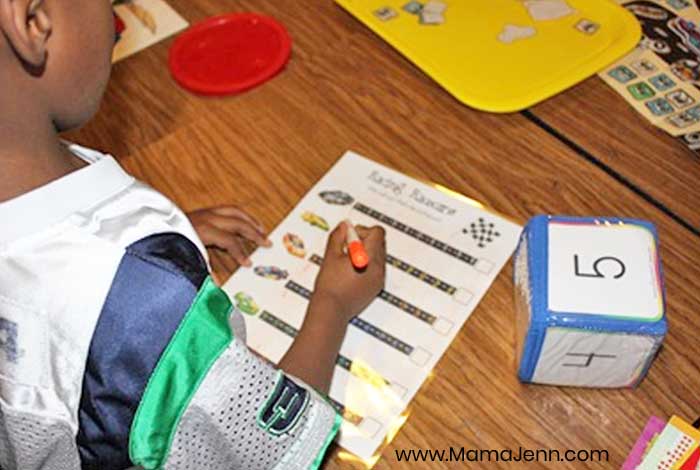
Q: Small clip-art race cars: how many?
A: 5